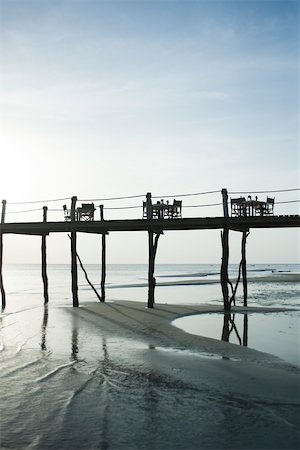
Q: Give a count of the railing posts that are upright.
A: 6